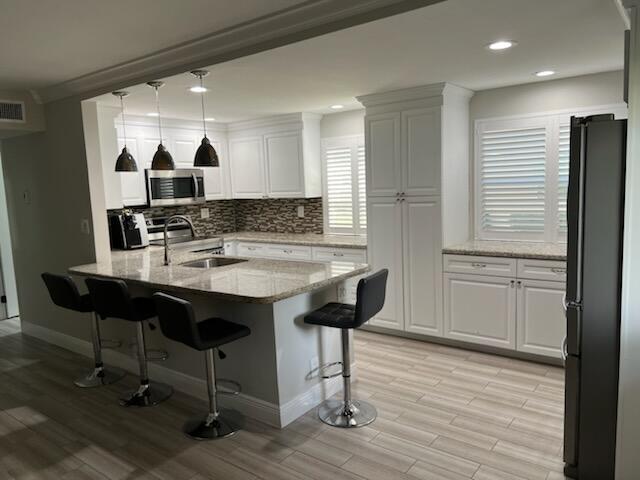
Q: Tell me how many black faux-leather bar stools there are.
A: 4